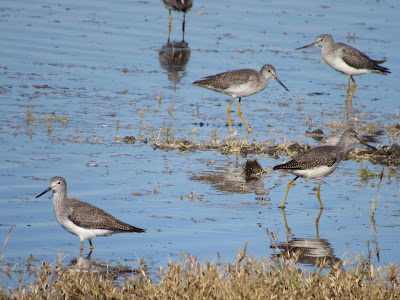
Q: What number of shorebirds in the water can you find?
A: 5